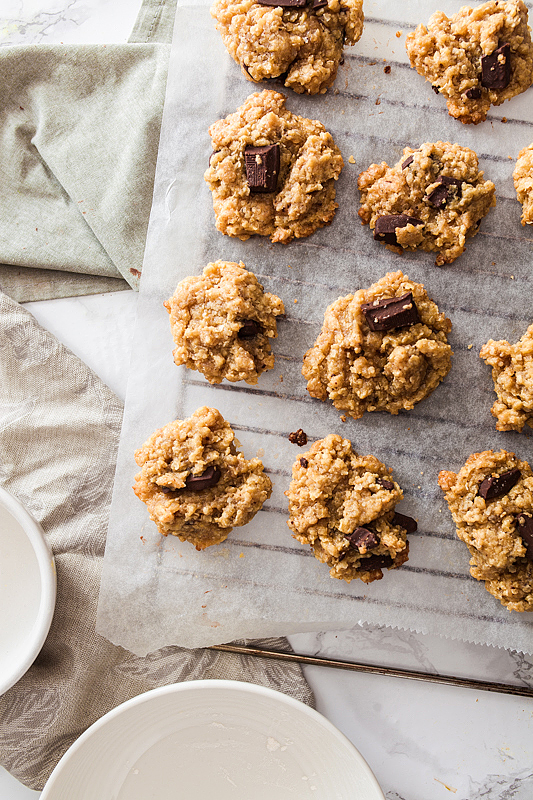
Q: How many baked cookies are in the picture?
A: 11